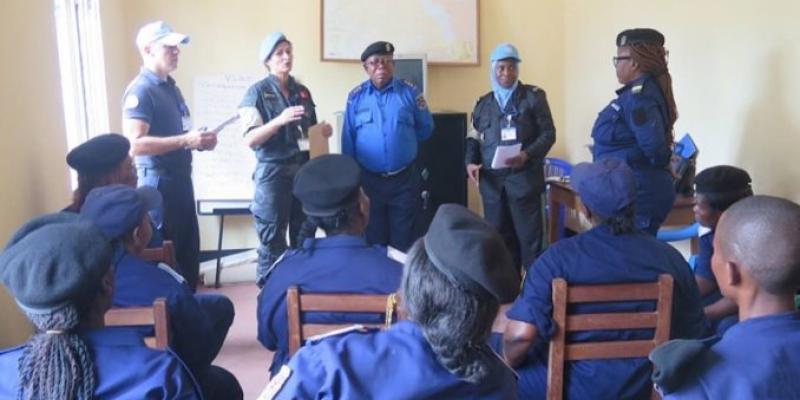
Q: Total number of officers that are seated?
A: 8